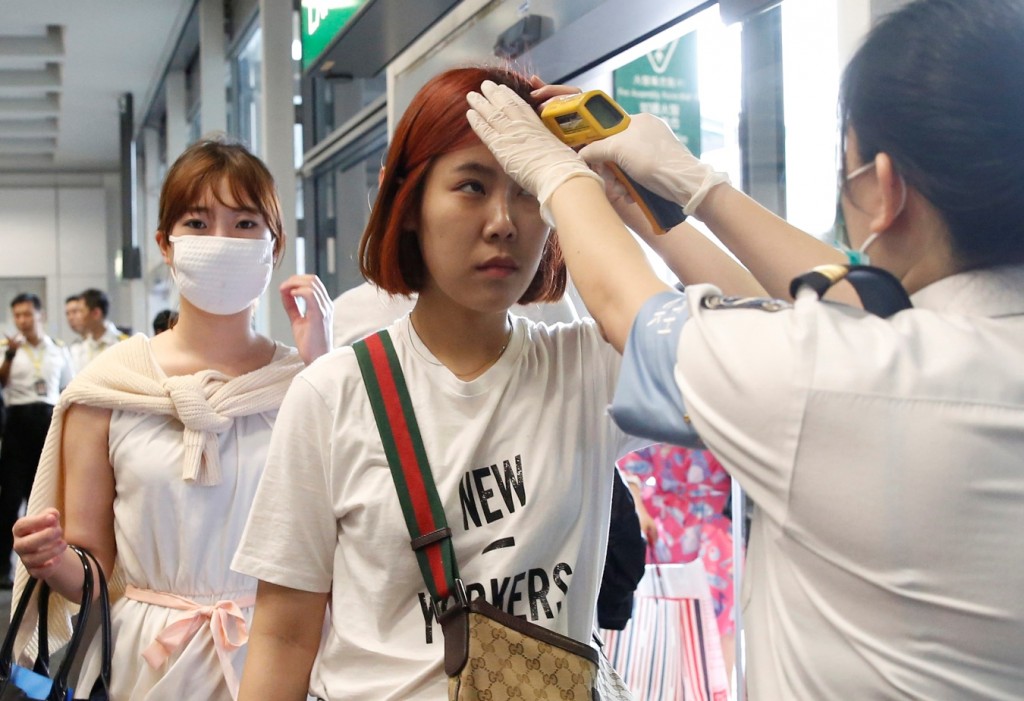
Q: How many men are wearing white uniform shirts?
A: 3